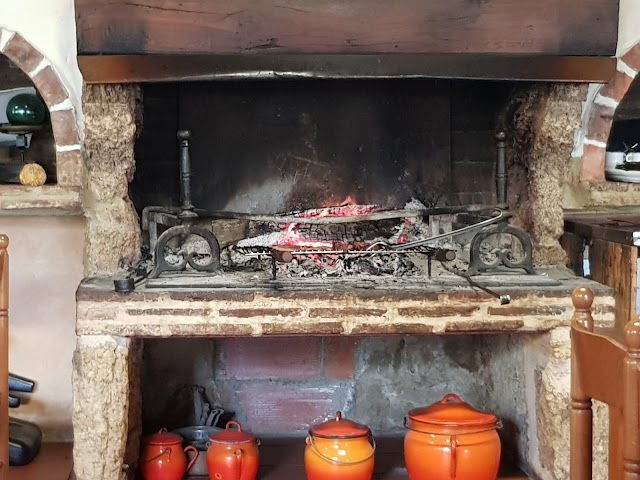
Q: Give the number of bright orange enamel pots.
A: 4